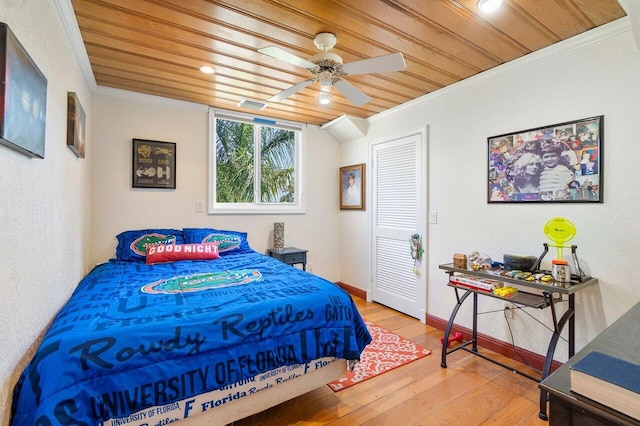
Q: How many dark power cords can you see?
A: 1